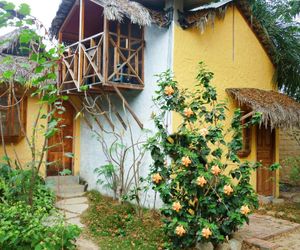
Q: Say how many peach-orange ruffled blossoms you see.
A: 12